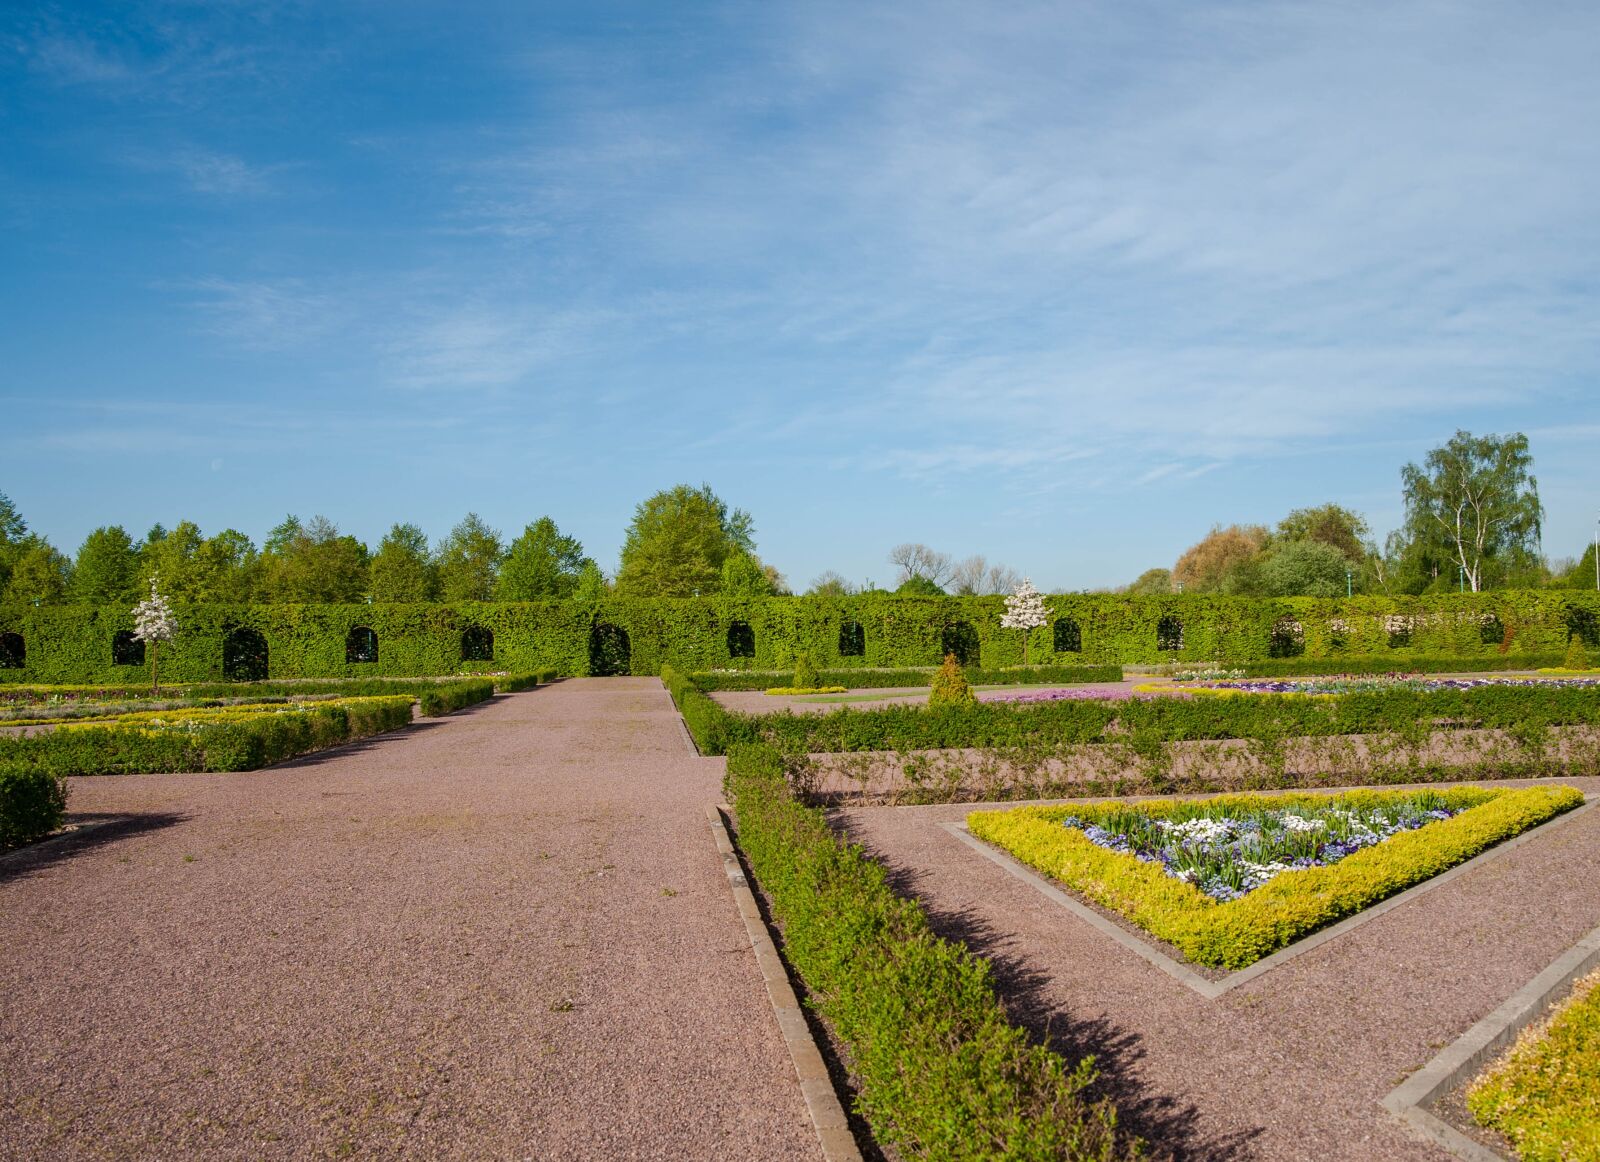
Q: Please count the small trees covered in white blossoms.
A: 2